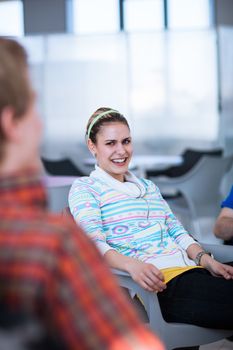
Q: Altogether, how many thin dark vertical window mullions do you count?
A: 2